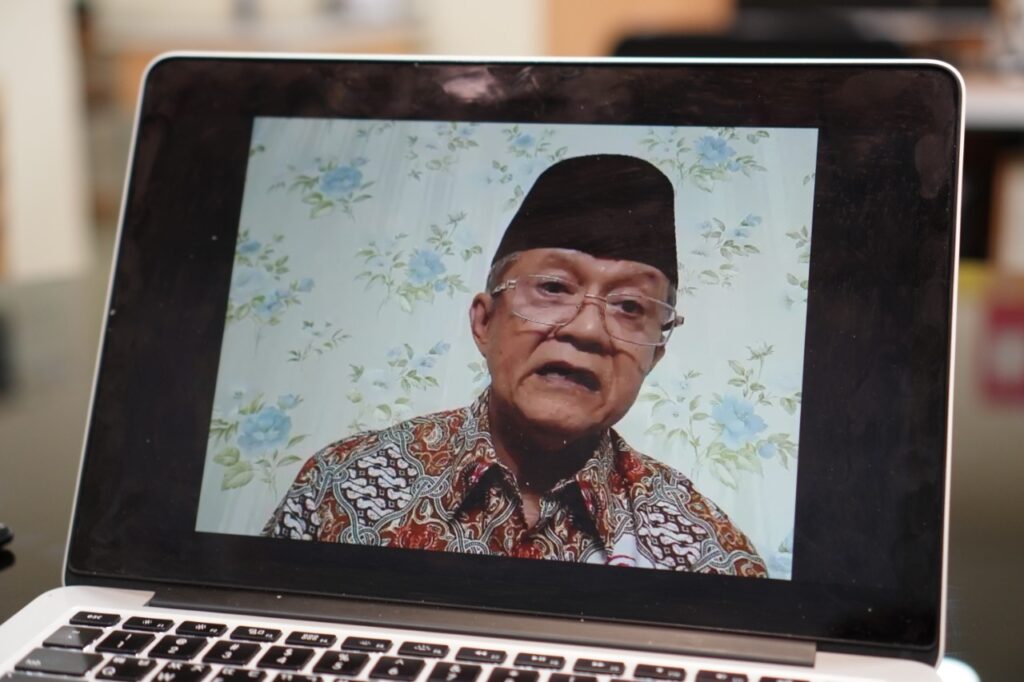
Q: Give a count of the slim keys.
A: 13